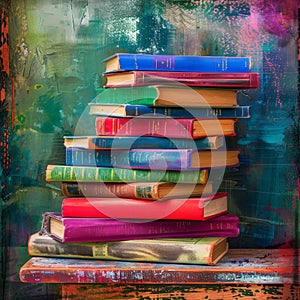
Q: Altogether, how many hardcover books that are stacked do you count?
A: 12